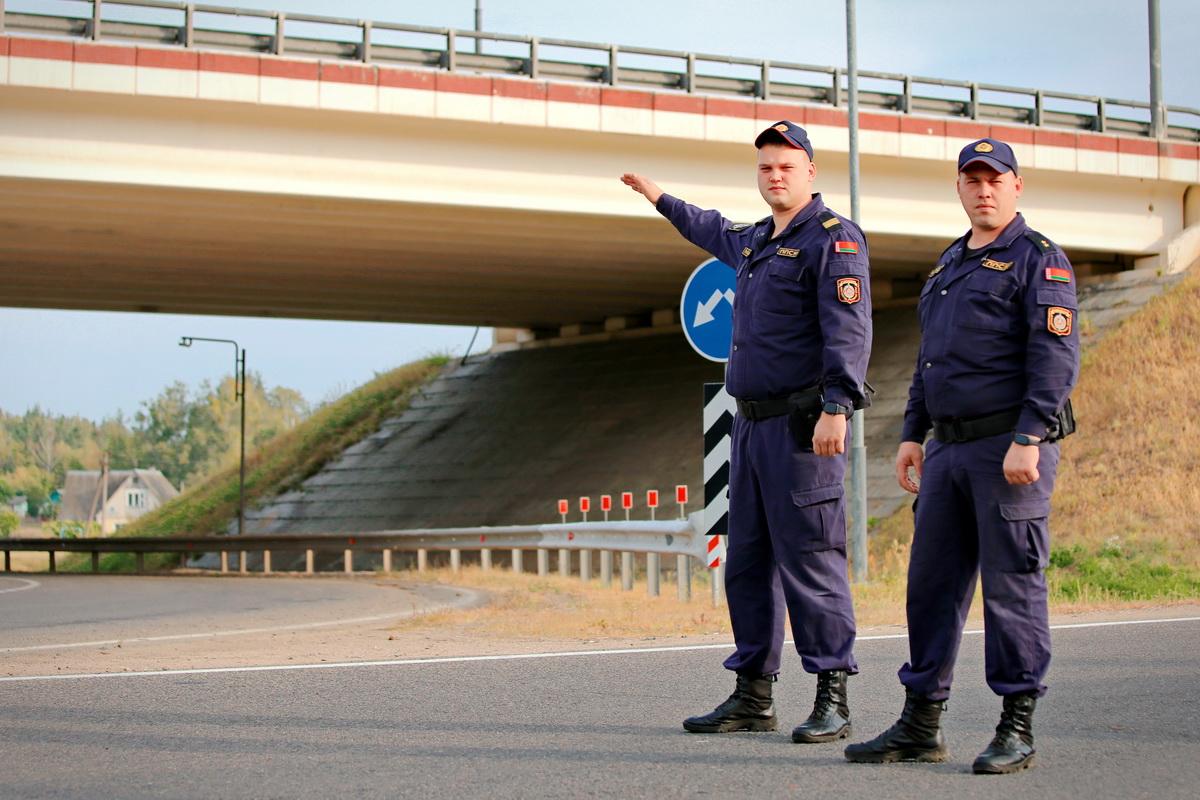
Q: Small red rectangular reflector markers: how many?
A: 6